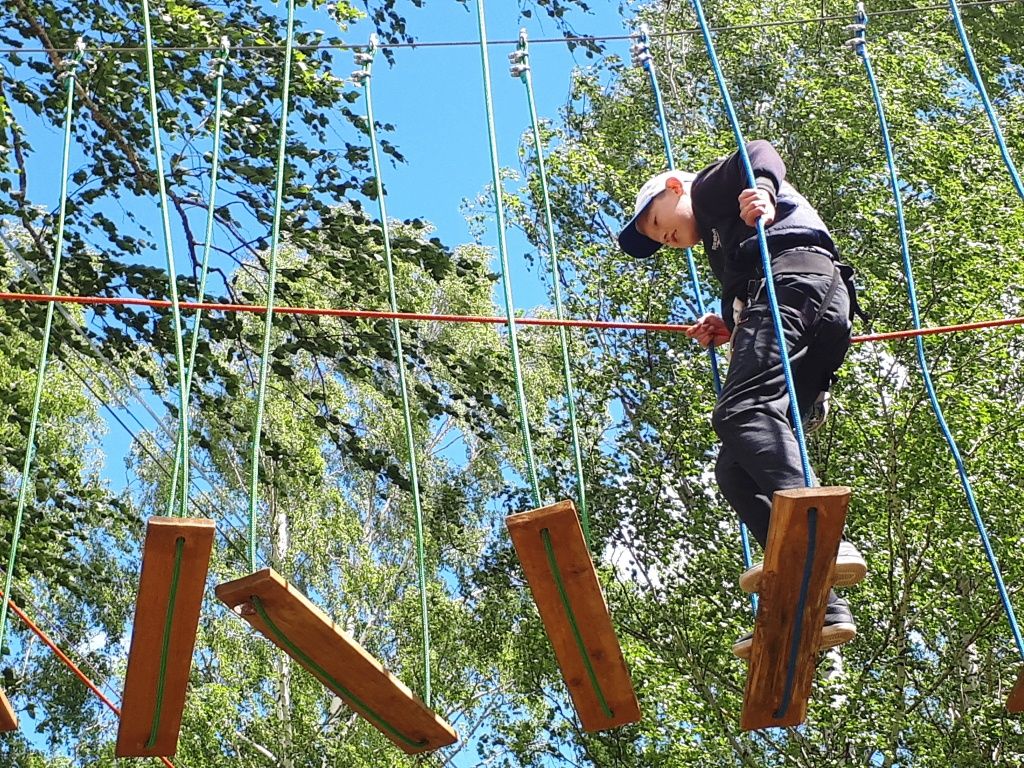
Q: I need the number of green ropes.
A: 7